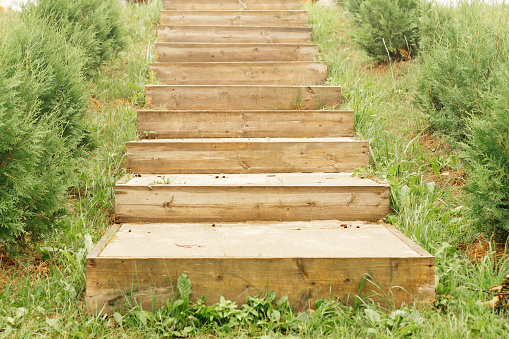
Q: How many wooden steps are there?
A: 10